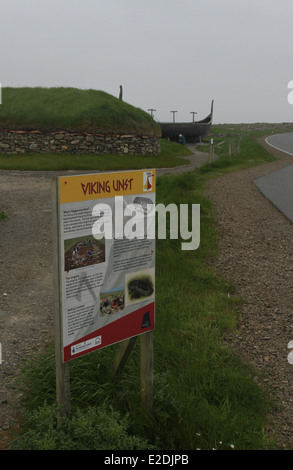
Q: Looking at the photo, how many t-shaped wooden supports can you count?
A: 3